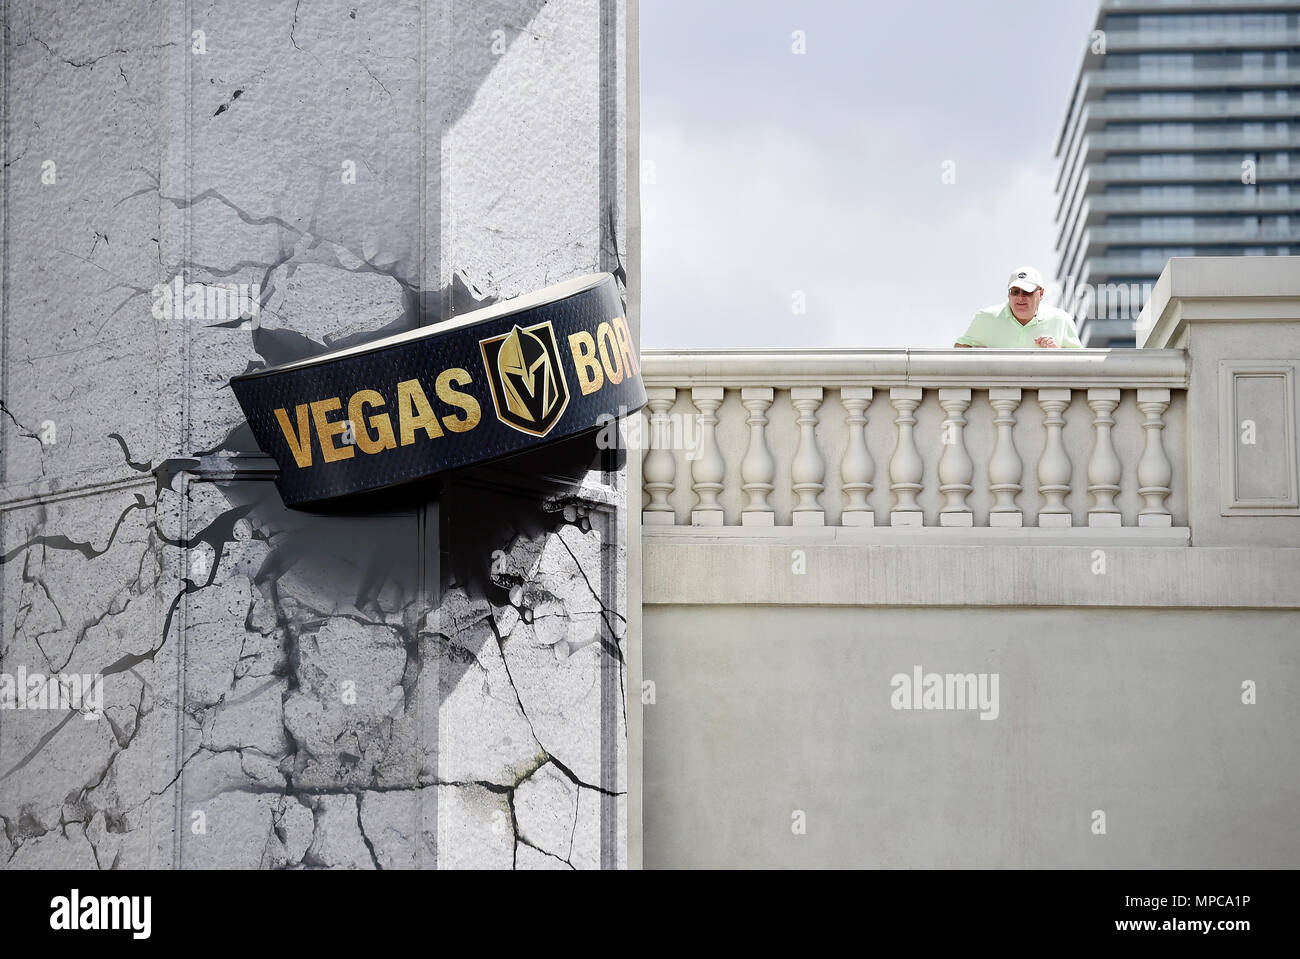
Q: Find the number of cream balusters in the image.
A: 11